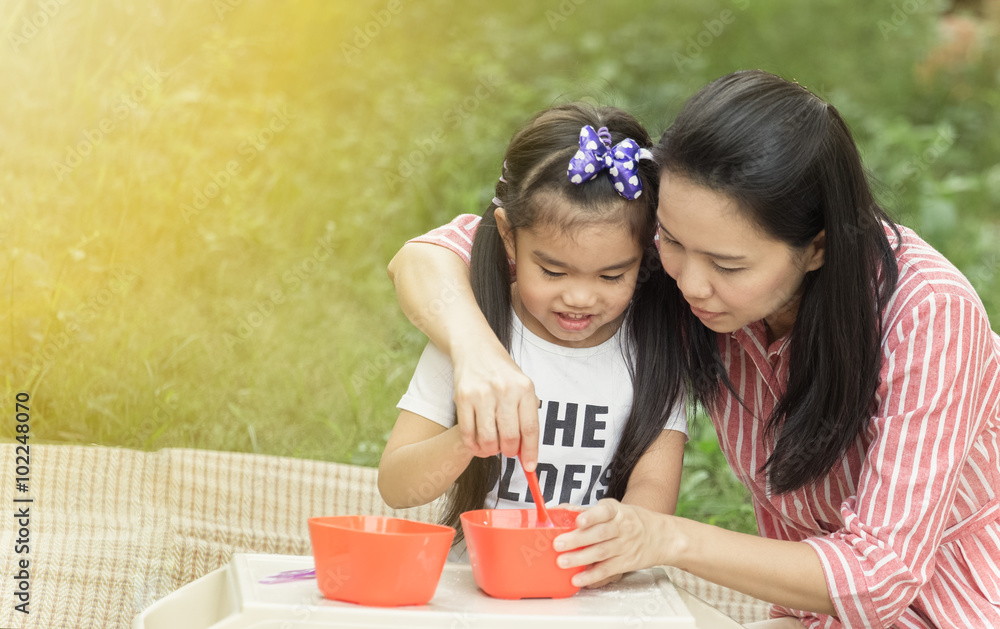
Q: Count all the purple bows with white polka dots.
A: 1